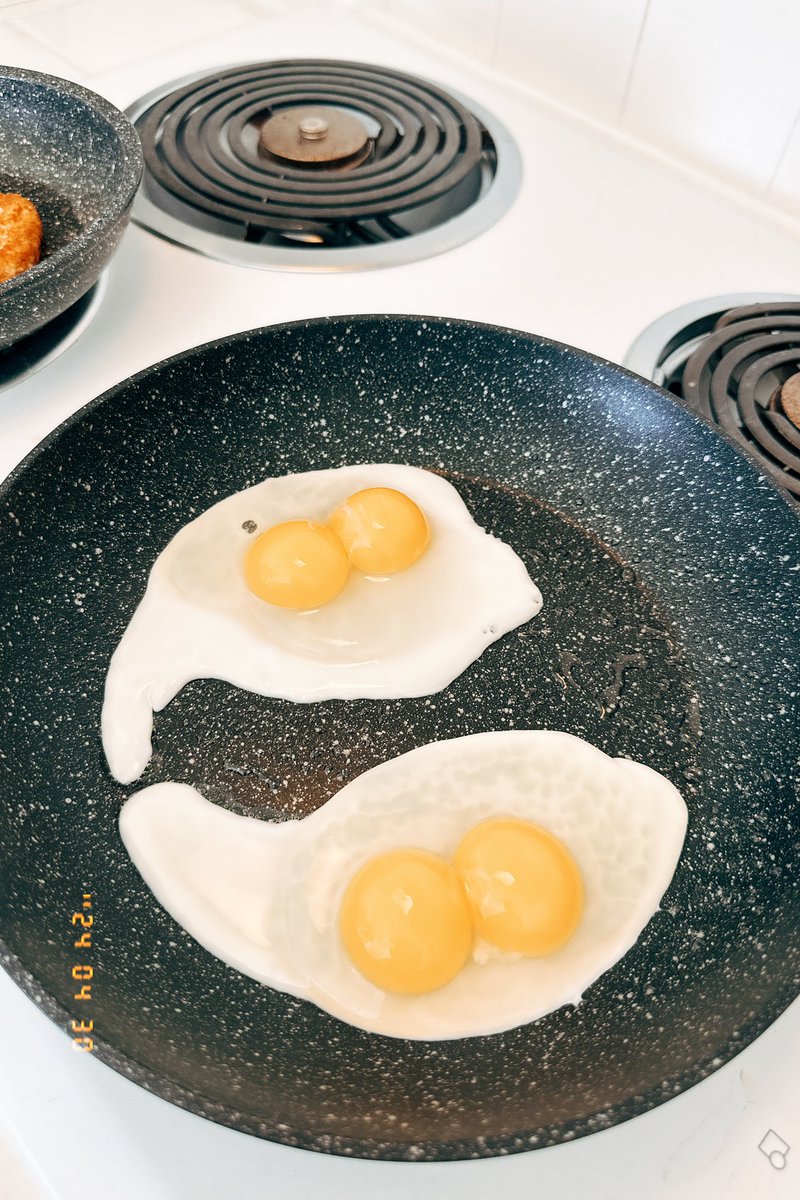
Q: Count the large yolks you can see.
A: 2